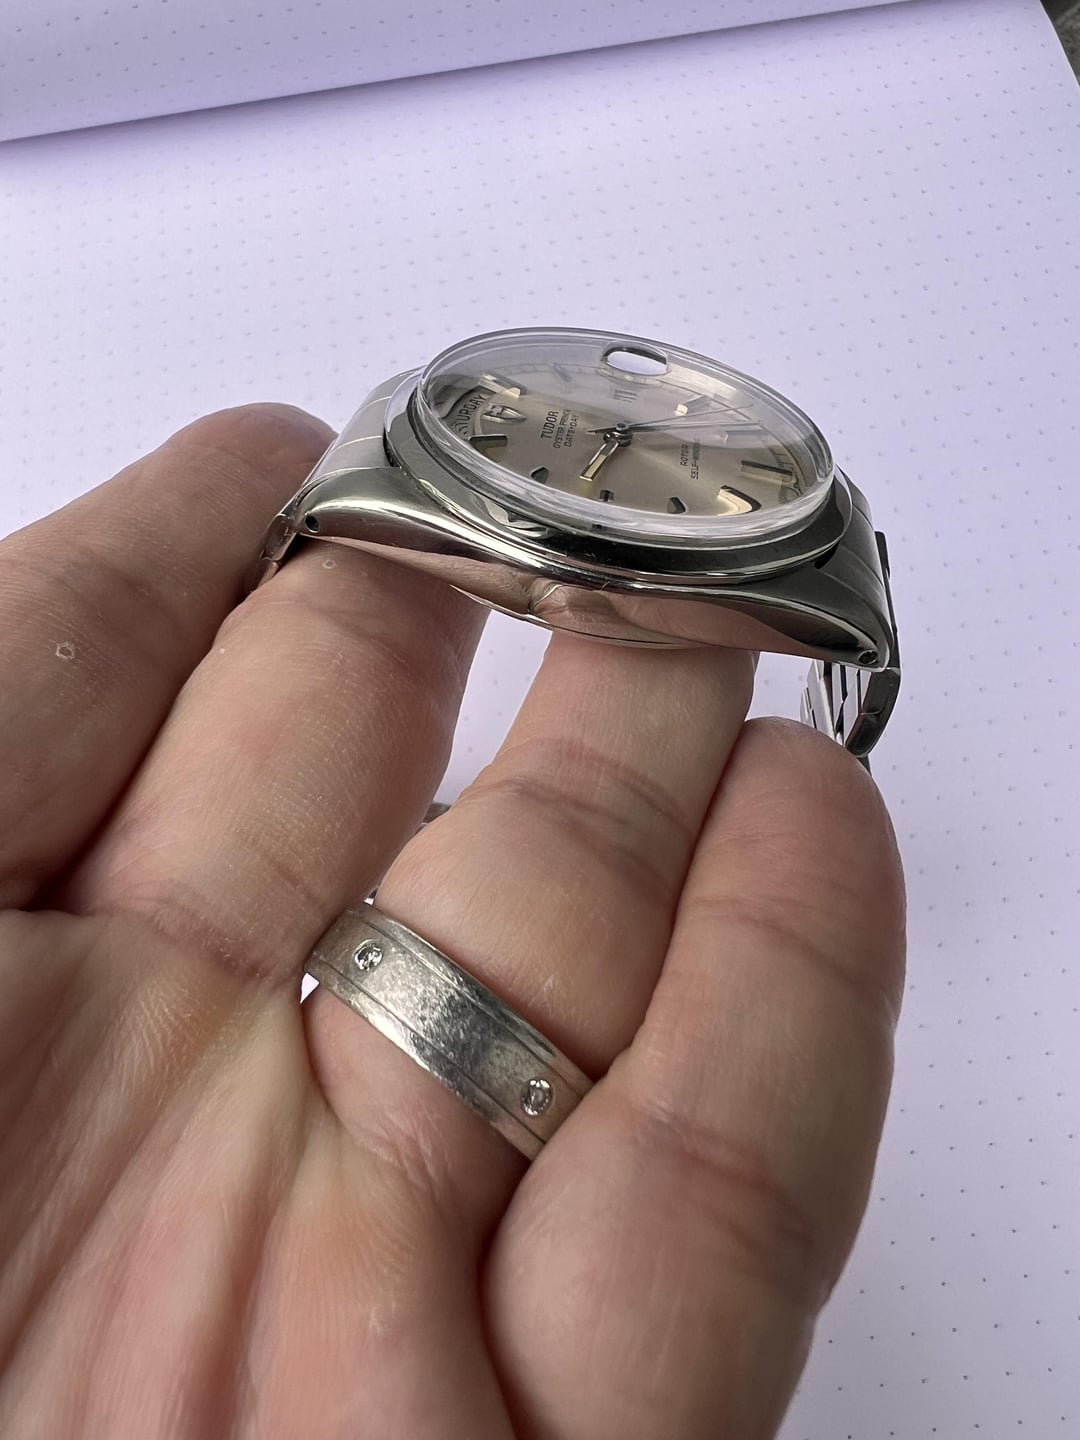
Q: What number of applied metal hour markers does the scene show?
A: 10